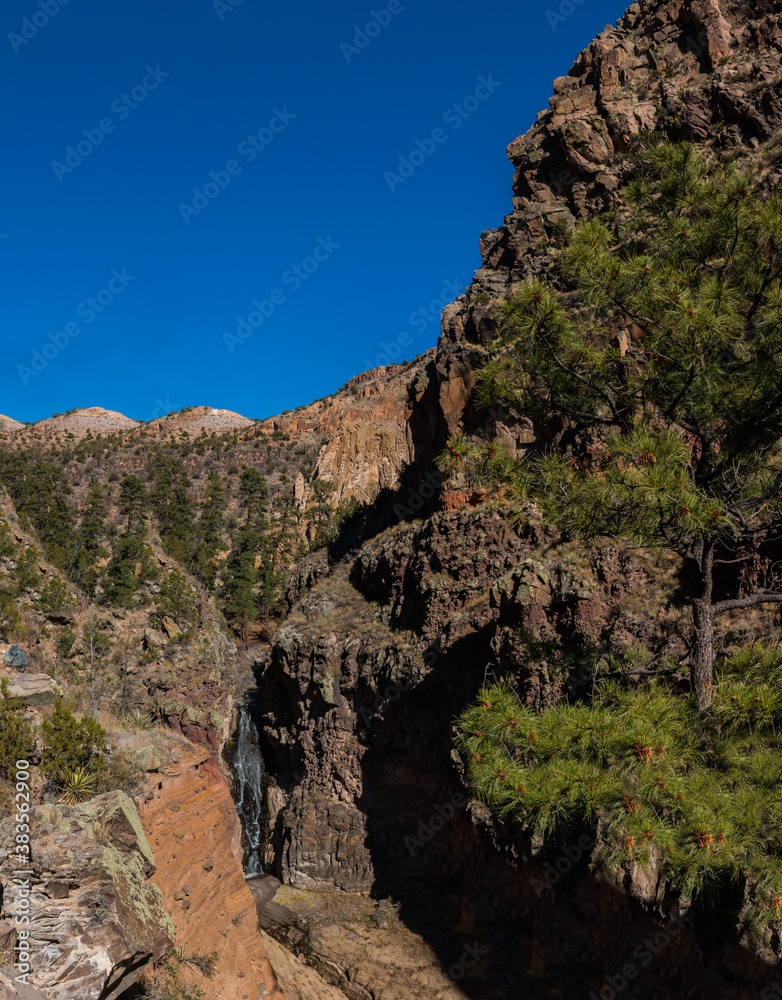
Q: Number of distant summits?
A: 3